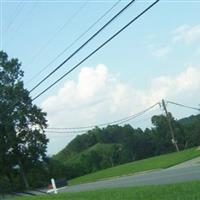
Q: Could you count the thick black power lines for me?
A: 2